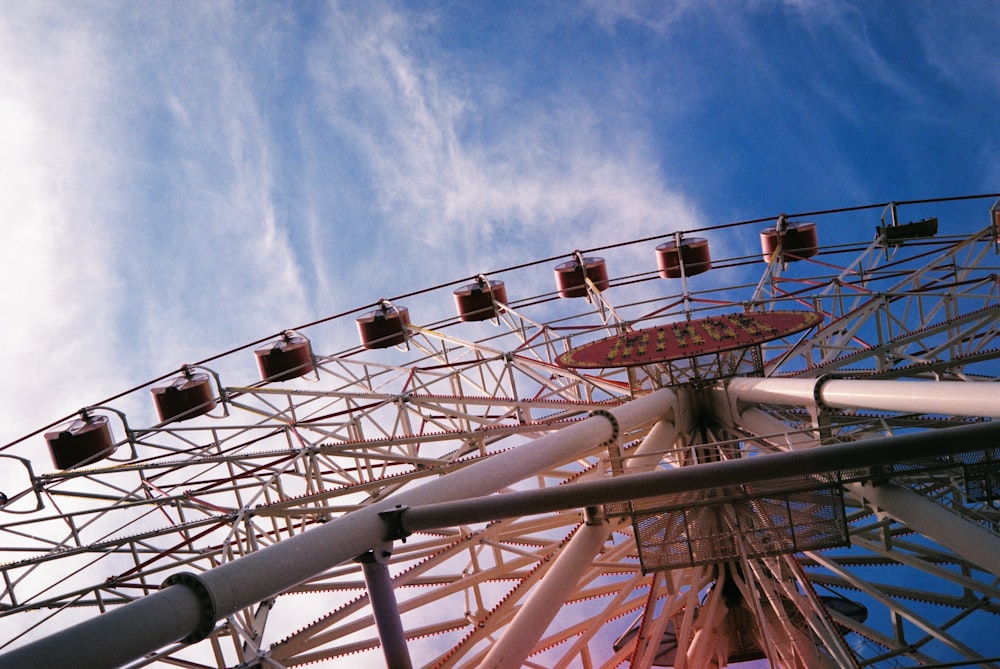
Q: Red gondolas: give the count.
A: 8